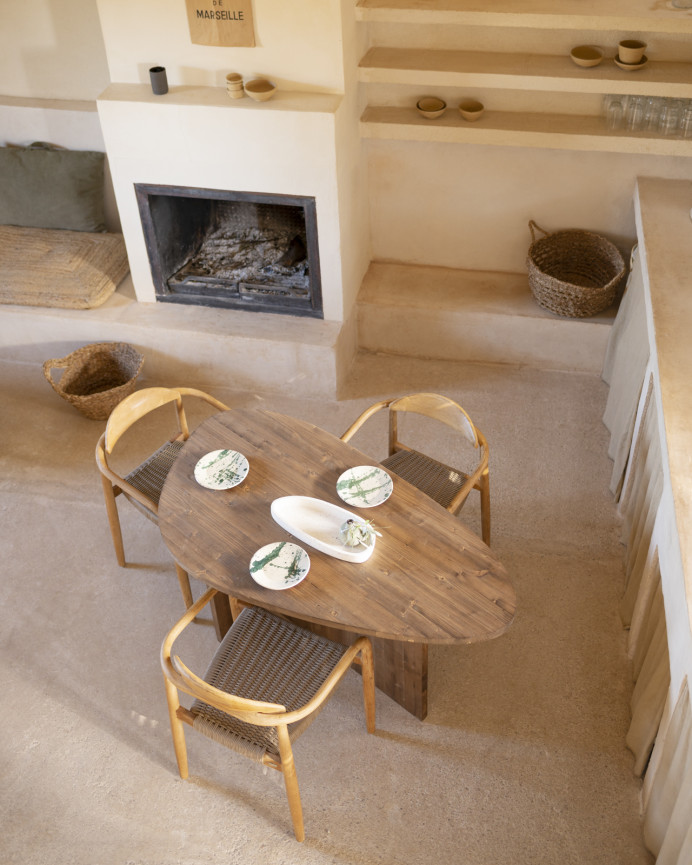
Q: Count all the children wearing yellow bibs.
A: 0